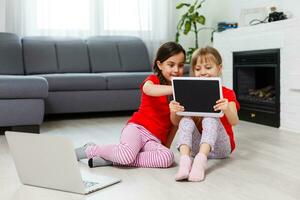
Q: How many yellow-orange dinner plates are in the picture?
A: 0